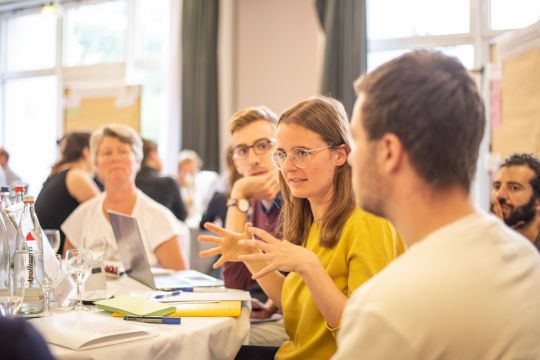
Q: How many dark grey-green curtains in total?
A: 2